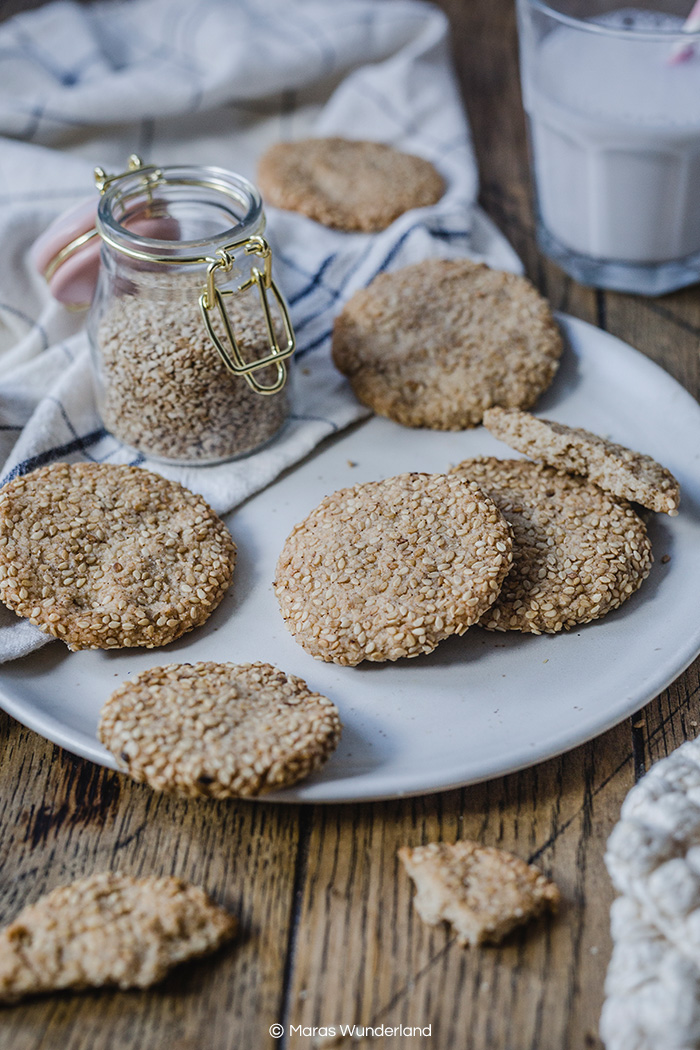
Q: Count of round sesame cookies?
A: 6